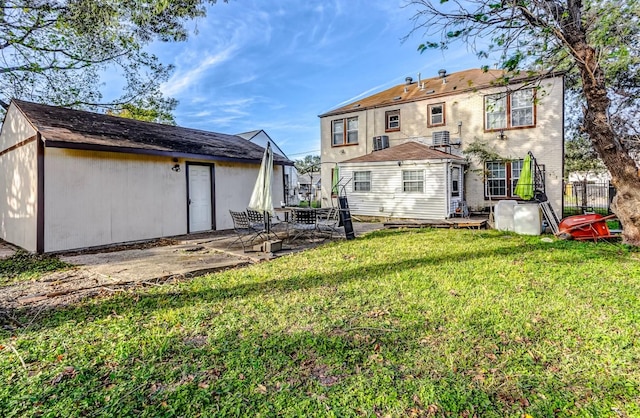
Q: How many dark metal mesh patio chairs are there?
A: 4